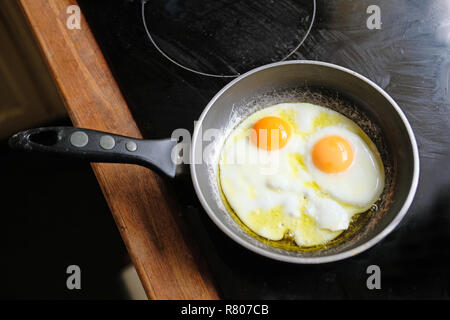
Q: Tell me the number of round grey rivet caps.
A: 3